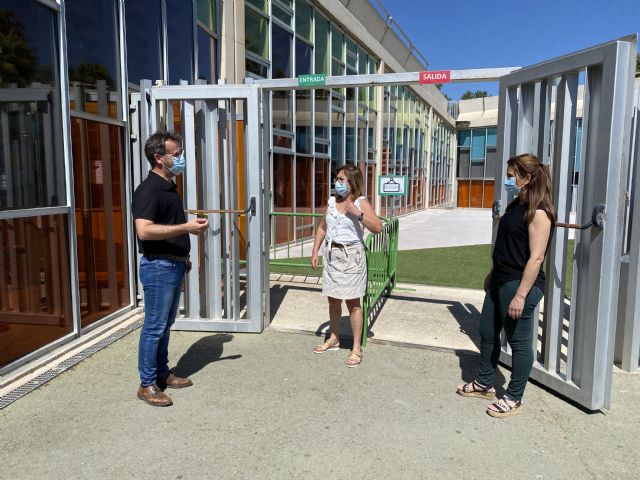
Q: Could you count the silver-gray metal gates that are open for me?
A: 2